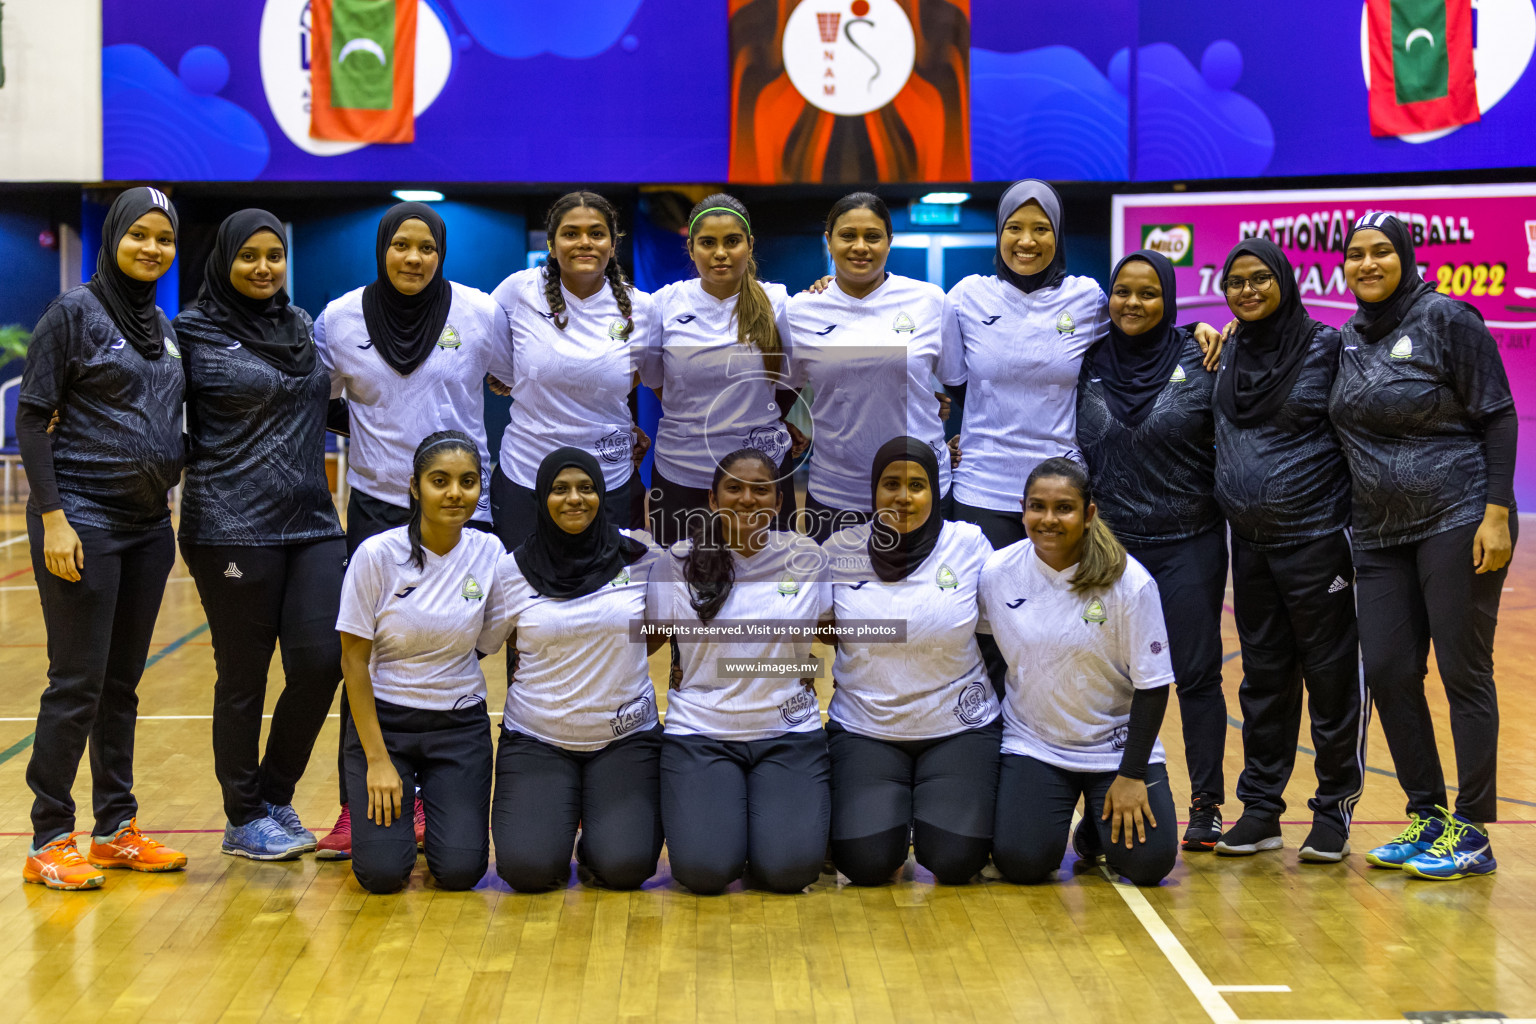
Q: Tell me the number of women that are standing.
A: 10